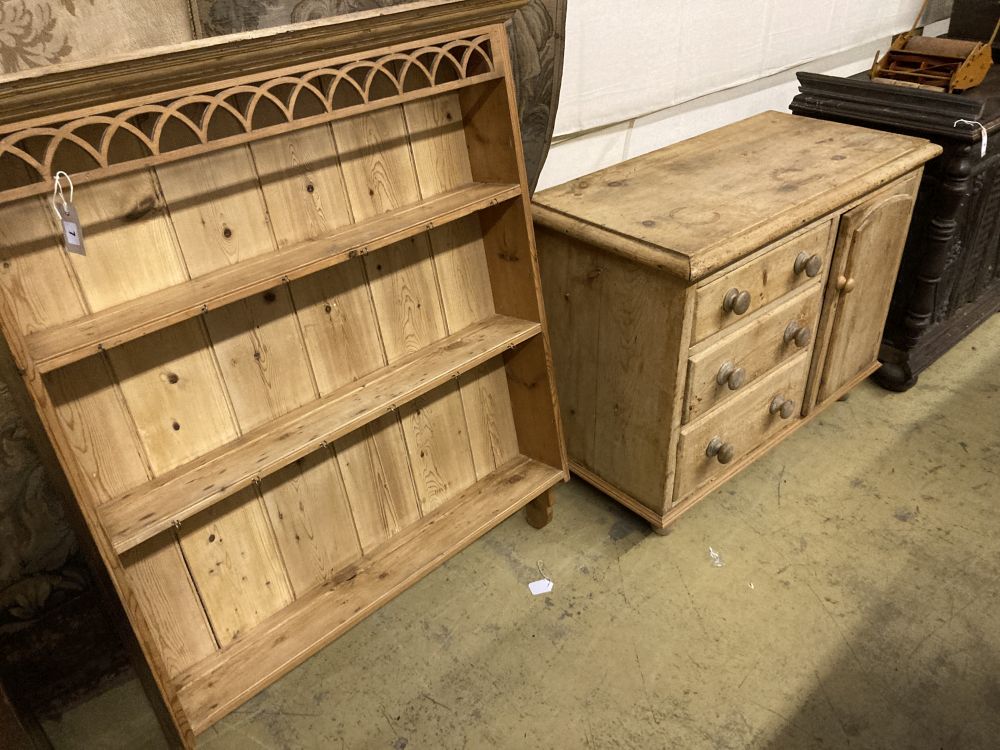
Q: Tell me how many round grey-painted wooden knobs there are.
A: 6